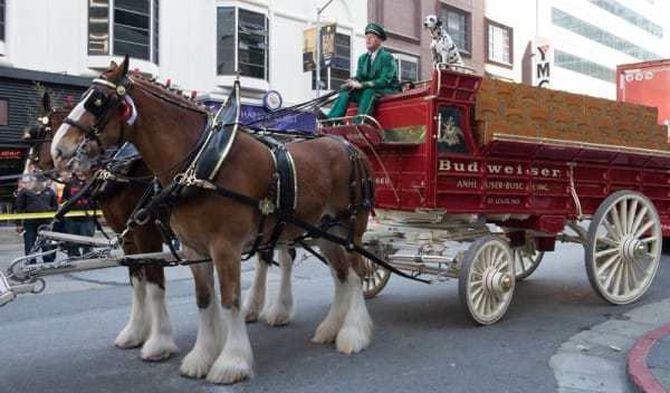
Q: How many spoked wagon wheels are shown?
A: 4